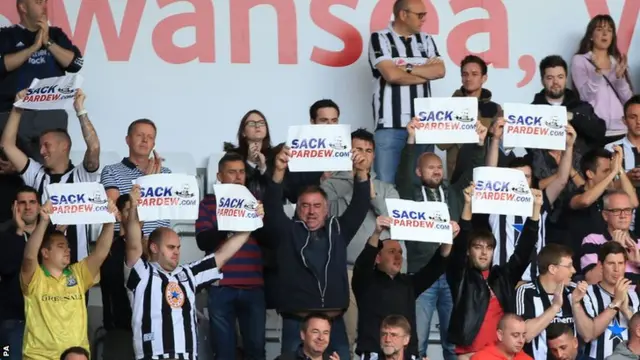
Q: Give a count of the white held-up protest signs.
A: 9